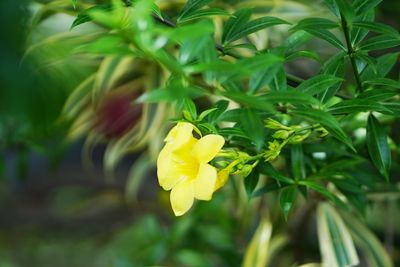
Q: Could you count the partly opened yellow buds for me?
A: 1